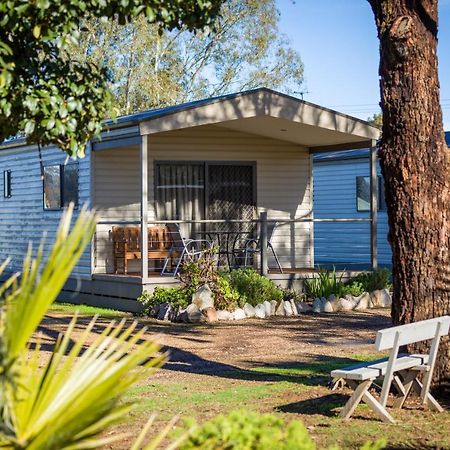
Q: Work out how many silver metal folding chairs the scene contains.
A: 2